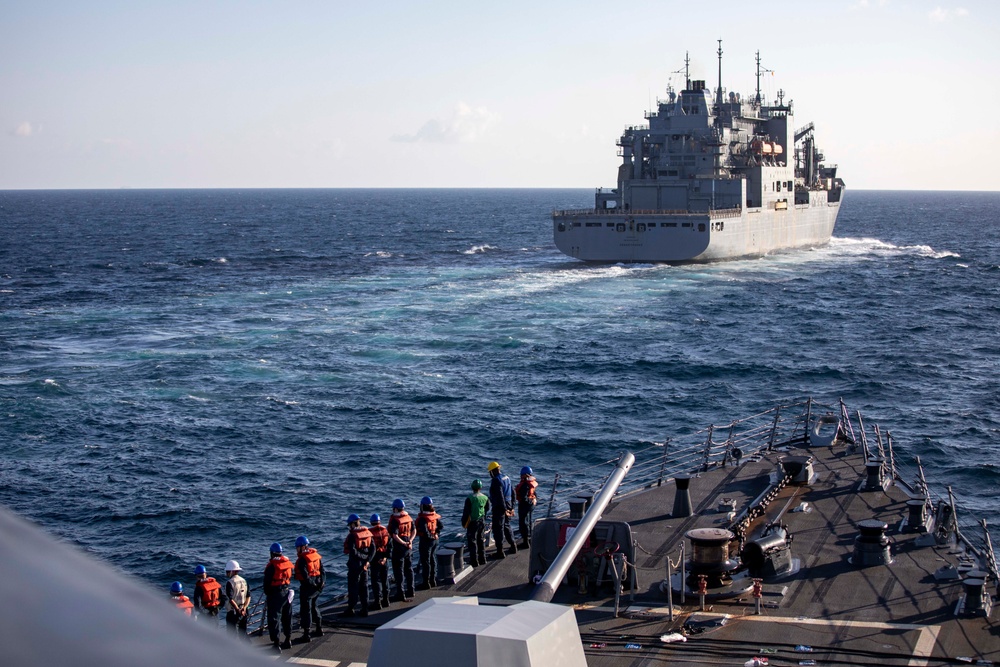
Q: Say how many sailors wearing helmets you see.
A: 12